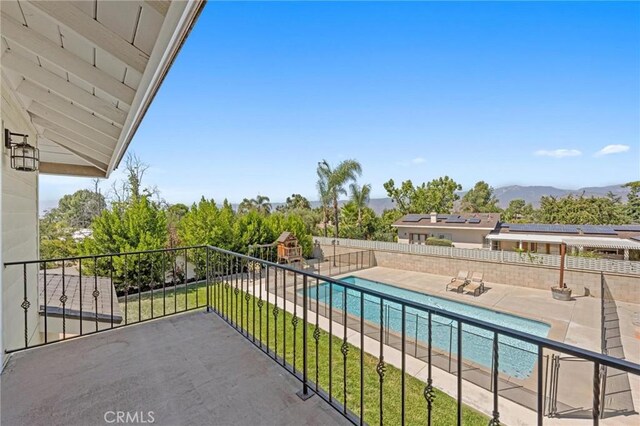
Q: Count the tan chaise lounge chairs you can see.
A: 2